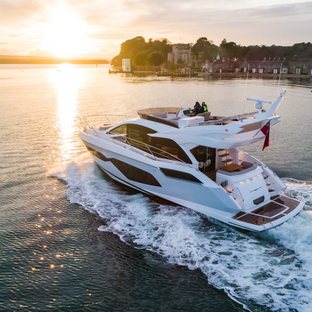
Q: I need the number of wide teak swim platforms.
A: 1